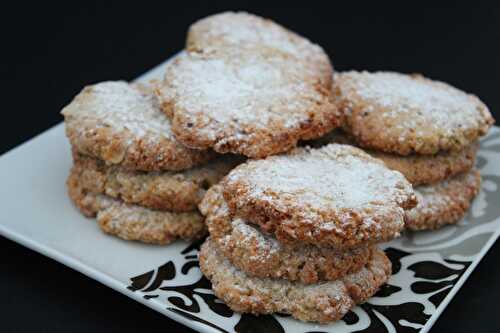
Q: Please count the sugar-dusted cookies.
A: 11